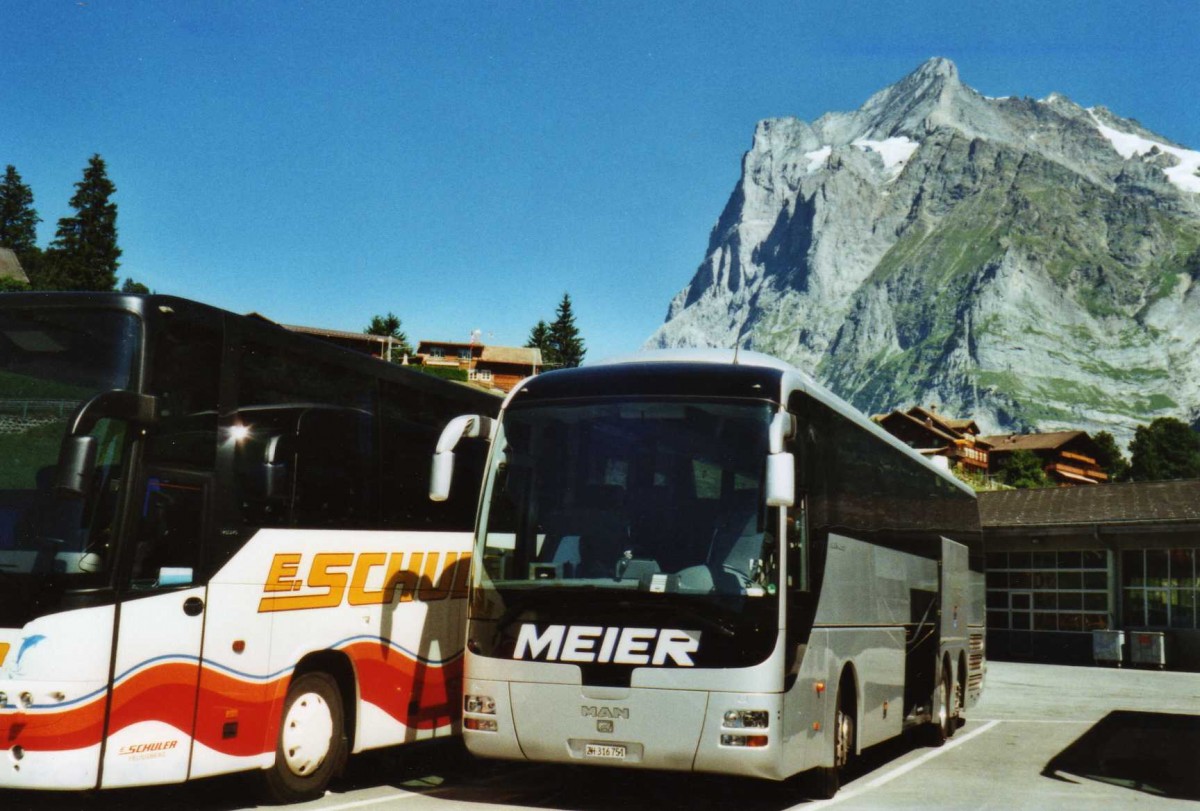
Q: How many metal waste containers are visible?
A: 2